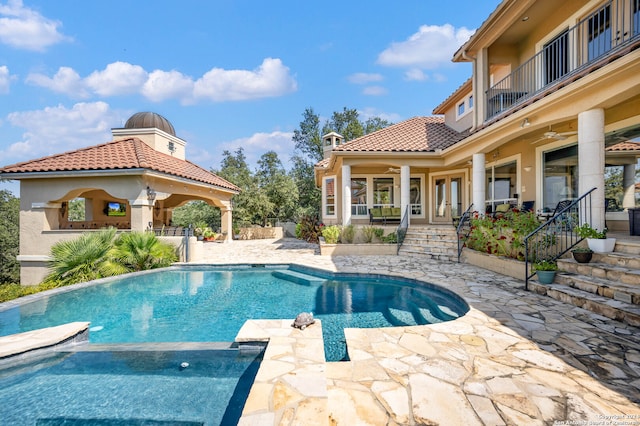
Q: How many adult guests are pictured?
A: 0